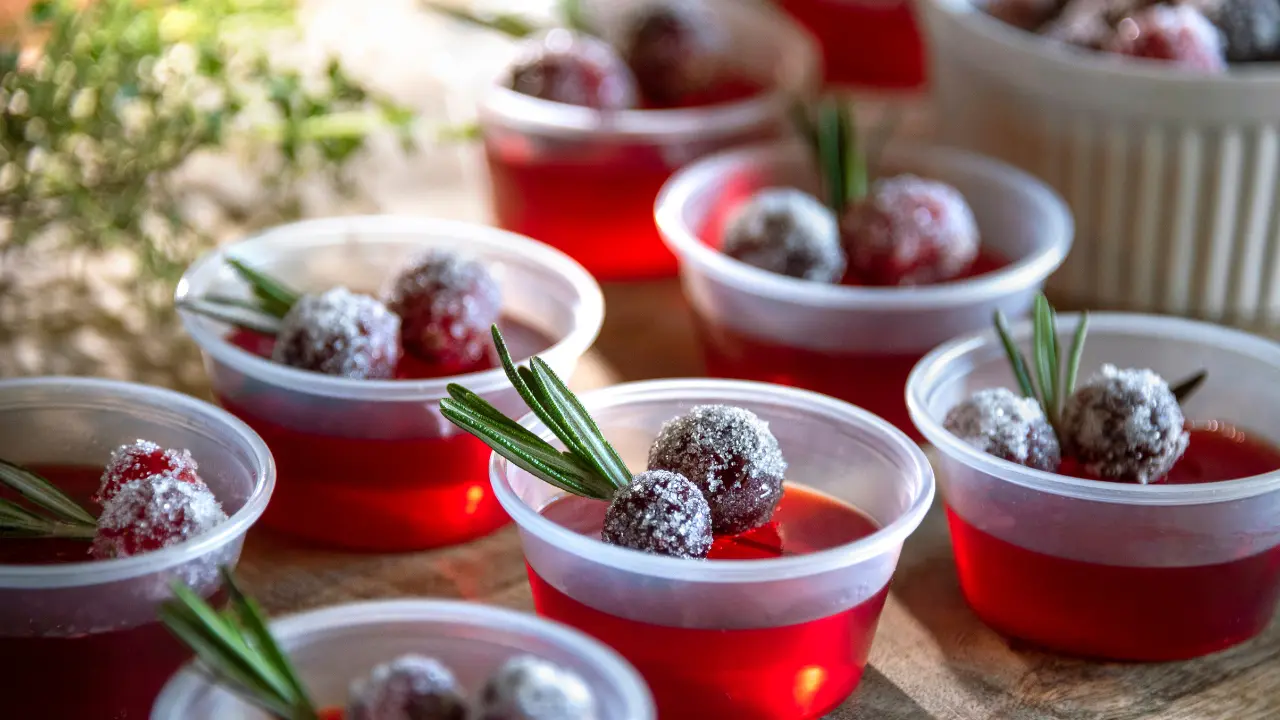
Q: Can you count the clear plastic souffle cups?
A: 8